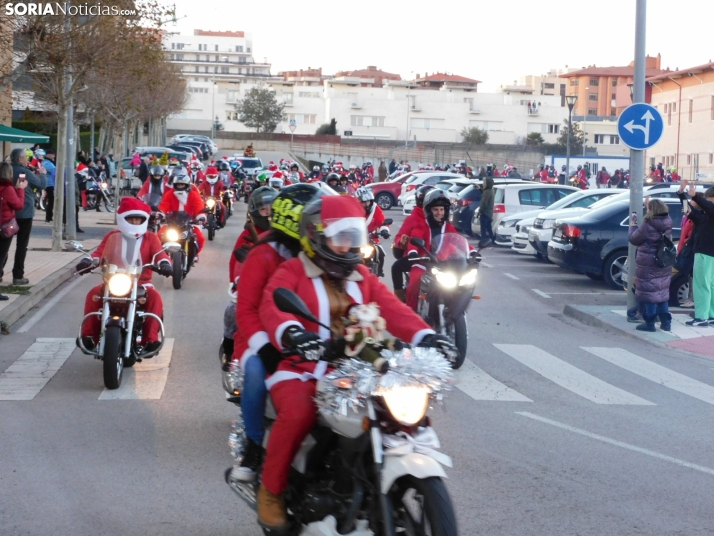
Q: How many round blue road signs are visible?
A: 1